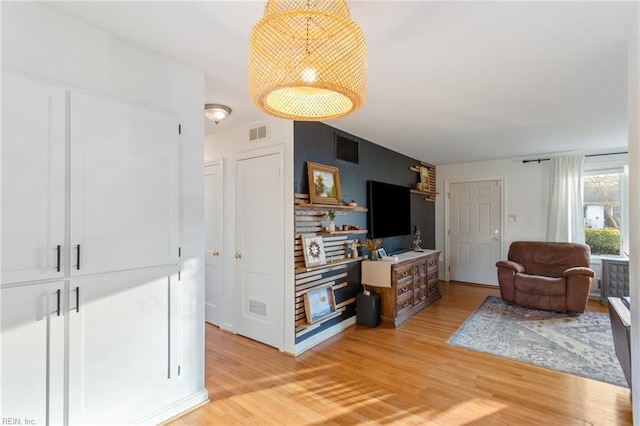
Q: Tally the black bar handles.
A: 4